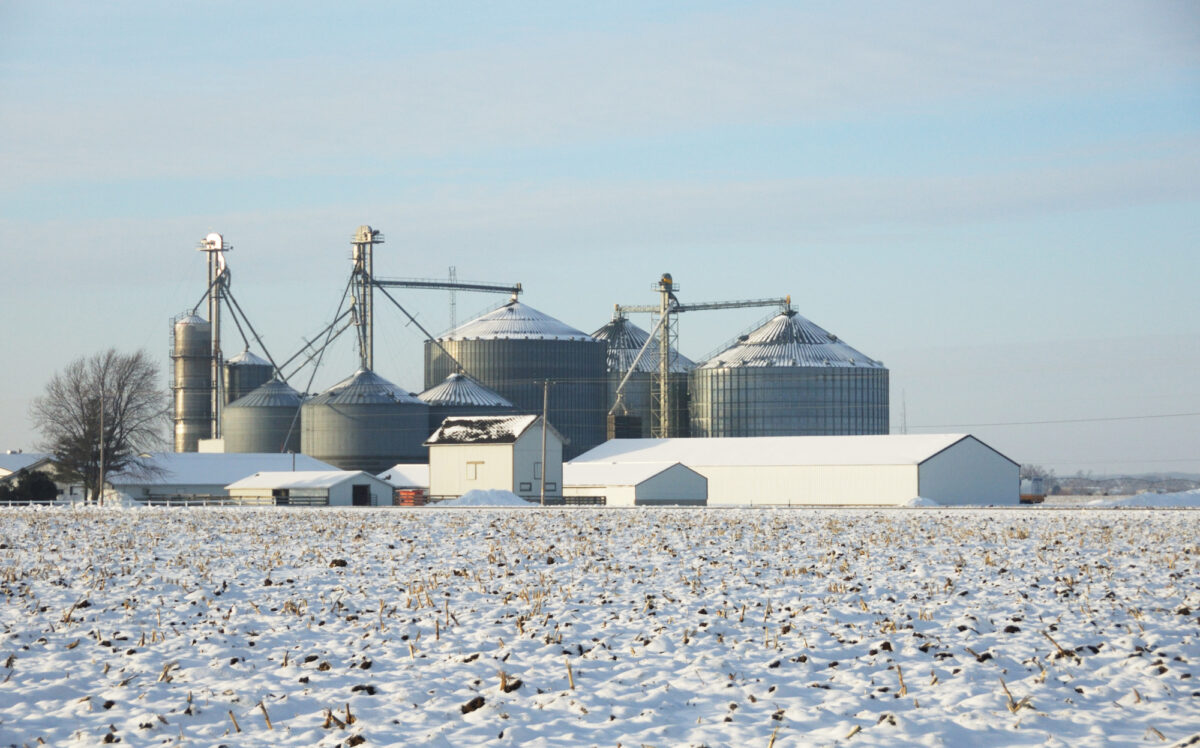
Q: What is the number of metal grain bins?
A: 8